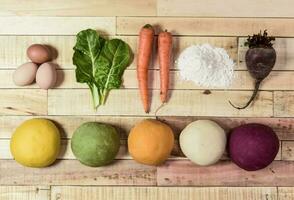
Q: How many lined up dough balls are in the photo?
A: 5